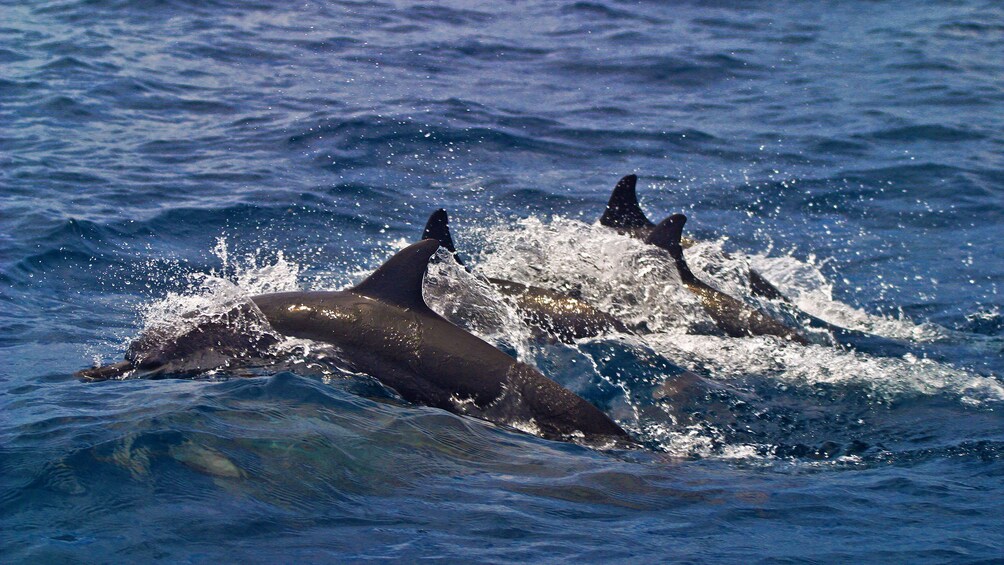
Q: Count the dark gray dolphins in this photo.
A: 4